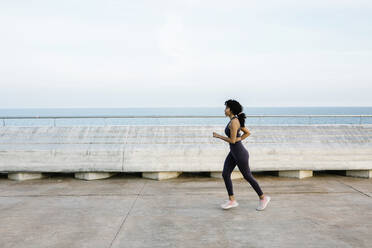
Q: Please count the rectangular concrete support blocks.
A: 6